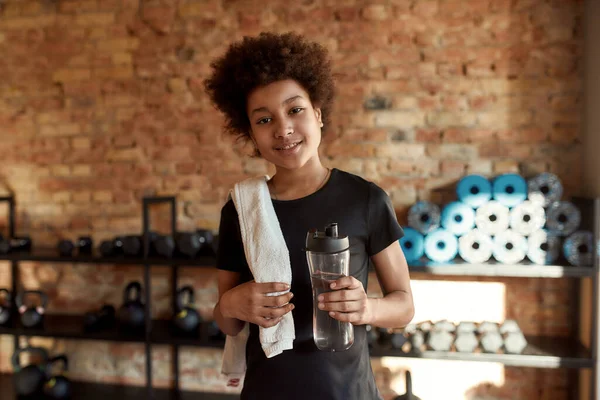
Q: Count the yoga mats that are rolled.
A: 14